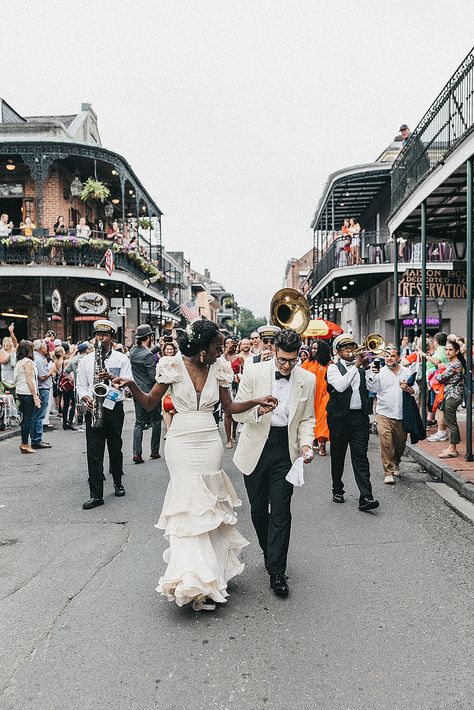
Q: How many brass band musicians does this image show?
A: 3